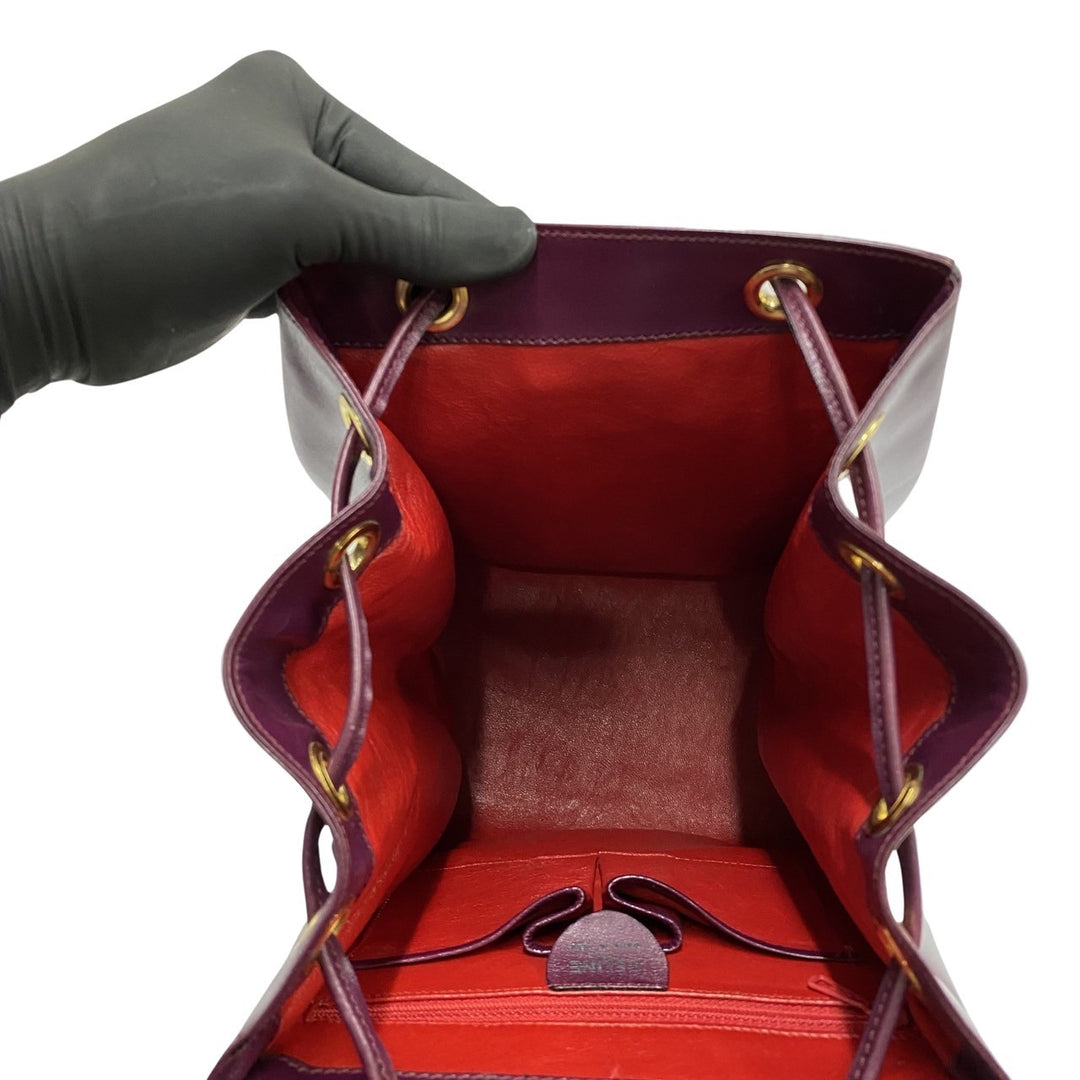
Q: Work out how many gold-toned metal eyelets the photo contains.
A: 10